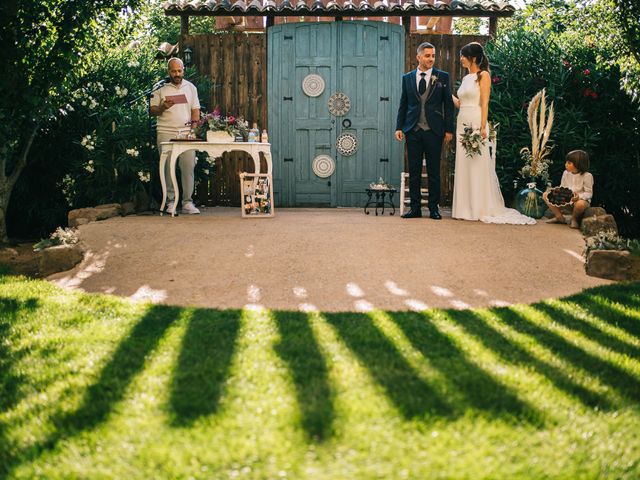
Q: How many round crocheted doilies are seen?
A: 4